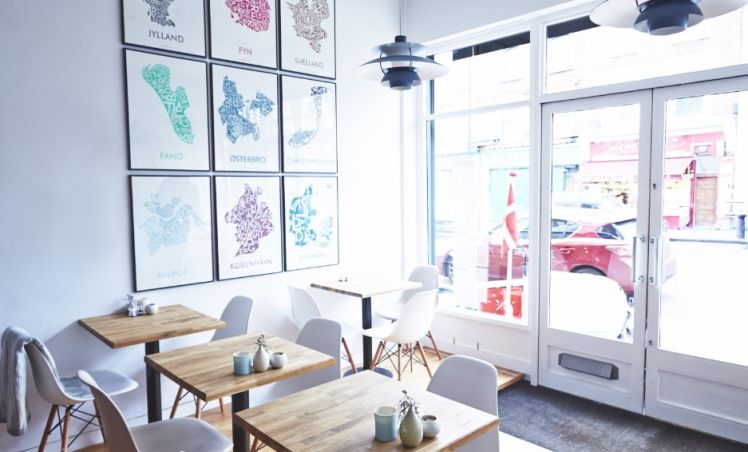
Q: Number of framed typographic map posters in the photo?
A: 9